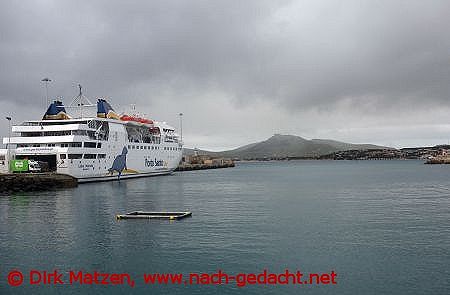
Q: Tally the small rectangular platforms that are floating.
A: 1